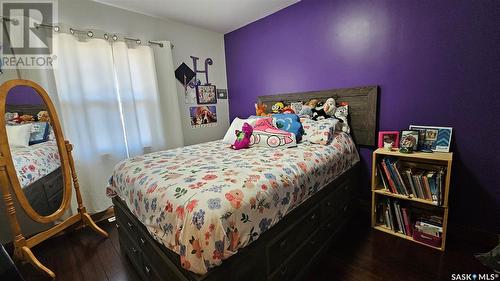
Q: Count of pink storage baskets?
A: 1